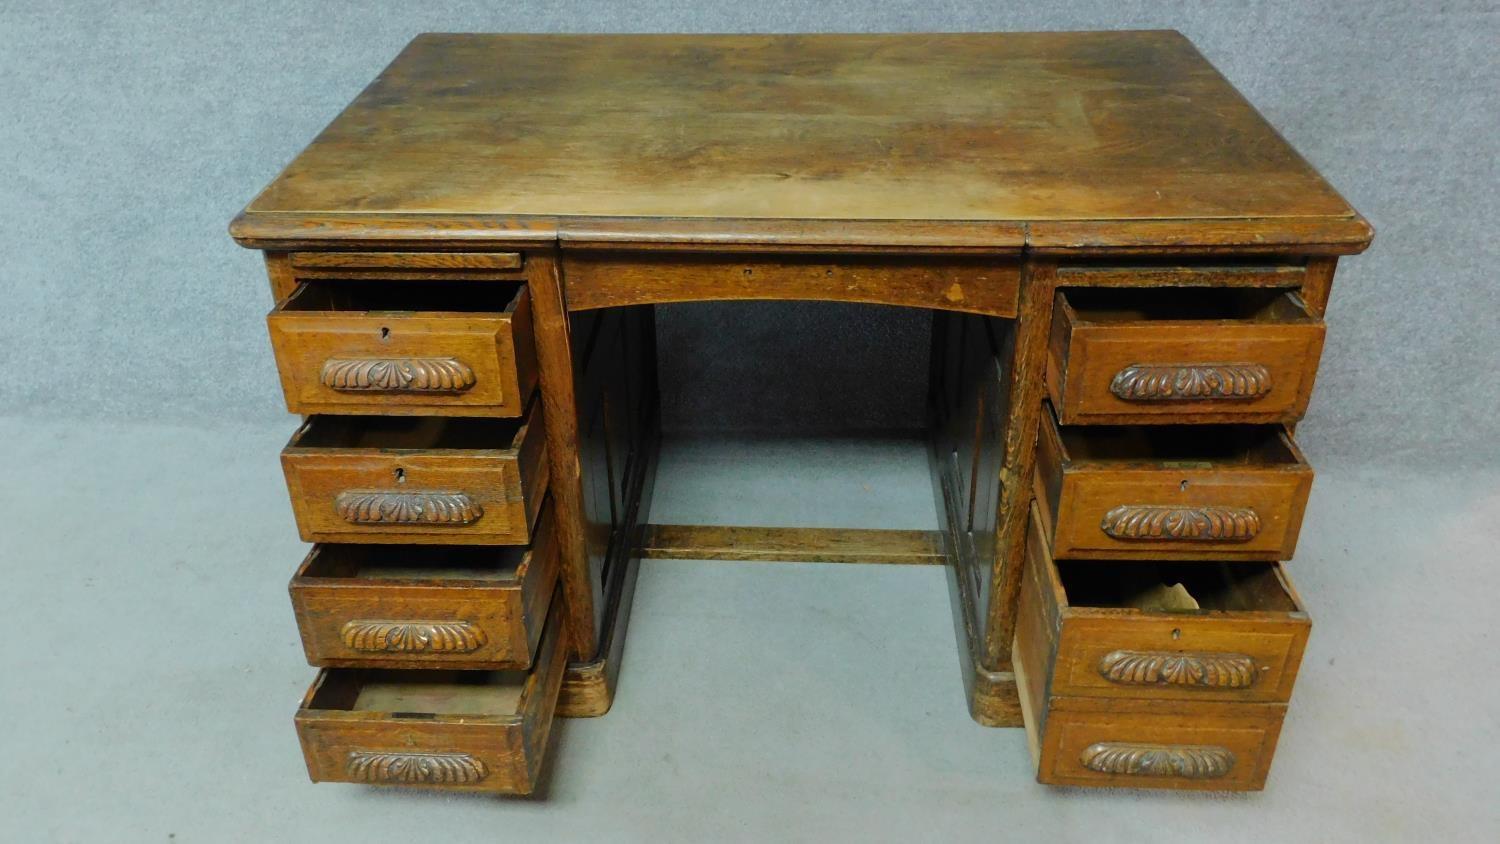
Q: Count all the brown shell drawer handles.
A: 8